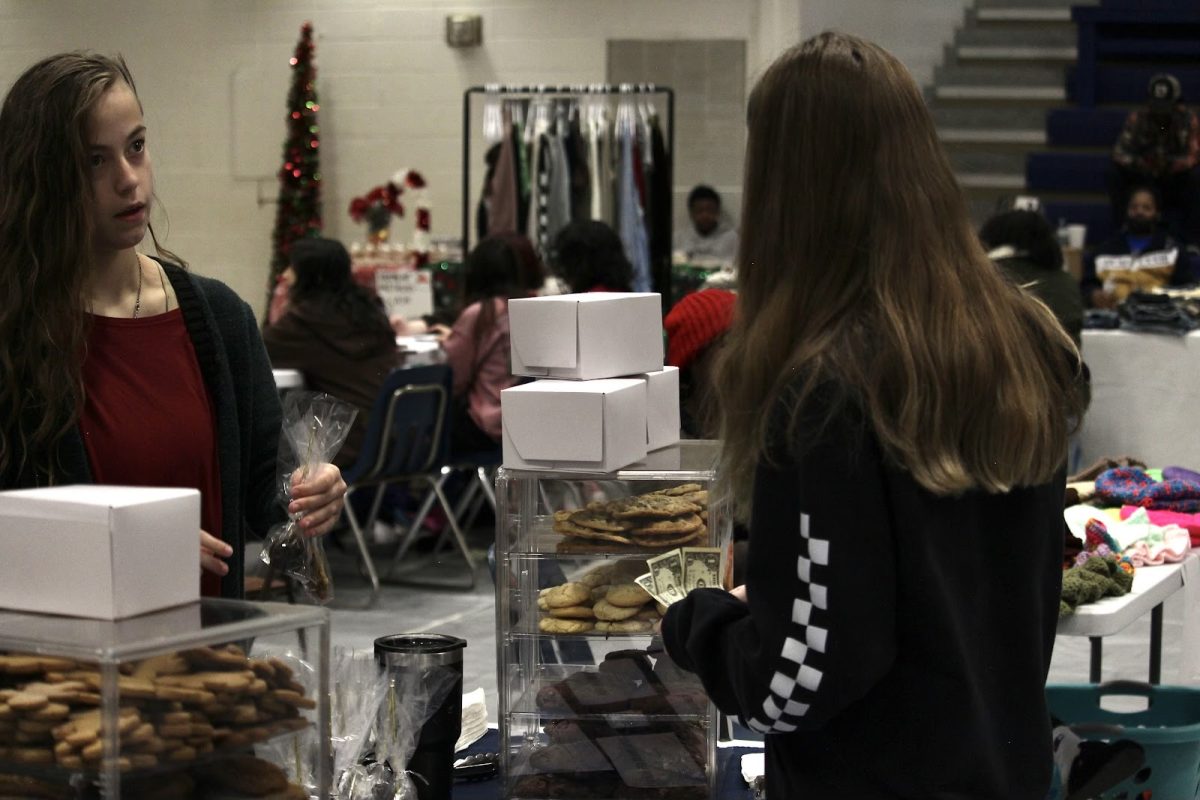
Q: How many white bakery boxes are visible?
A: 4